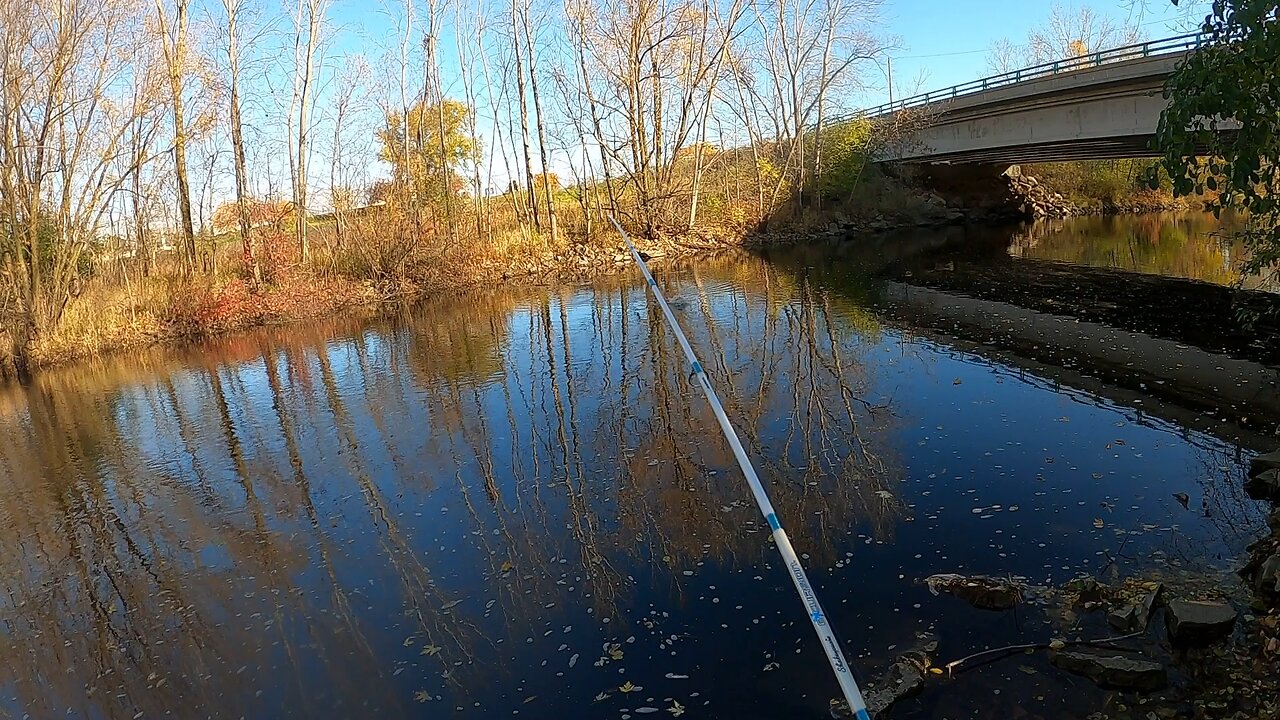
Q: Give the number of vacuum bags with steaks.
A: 0